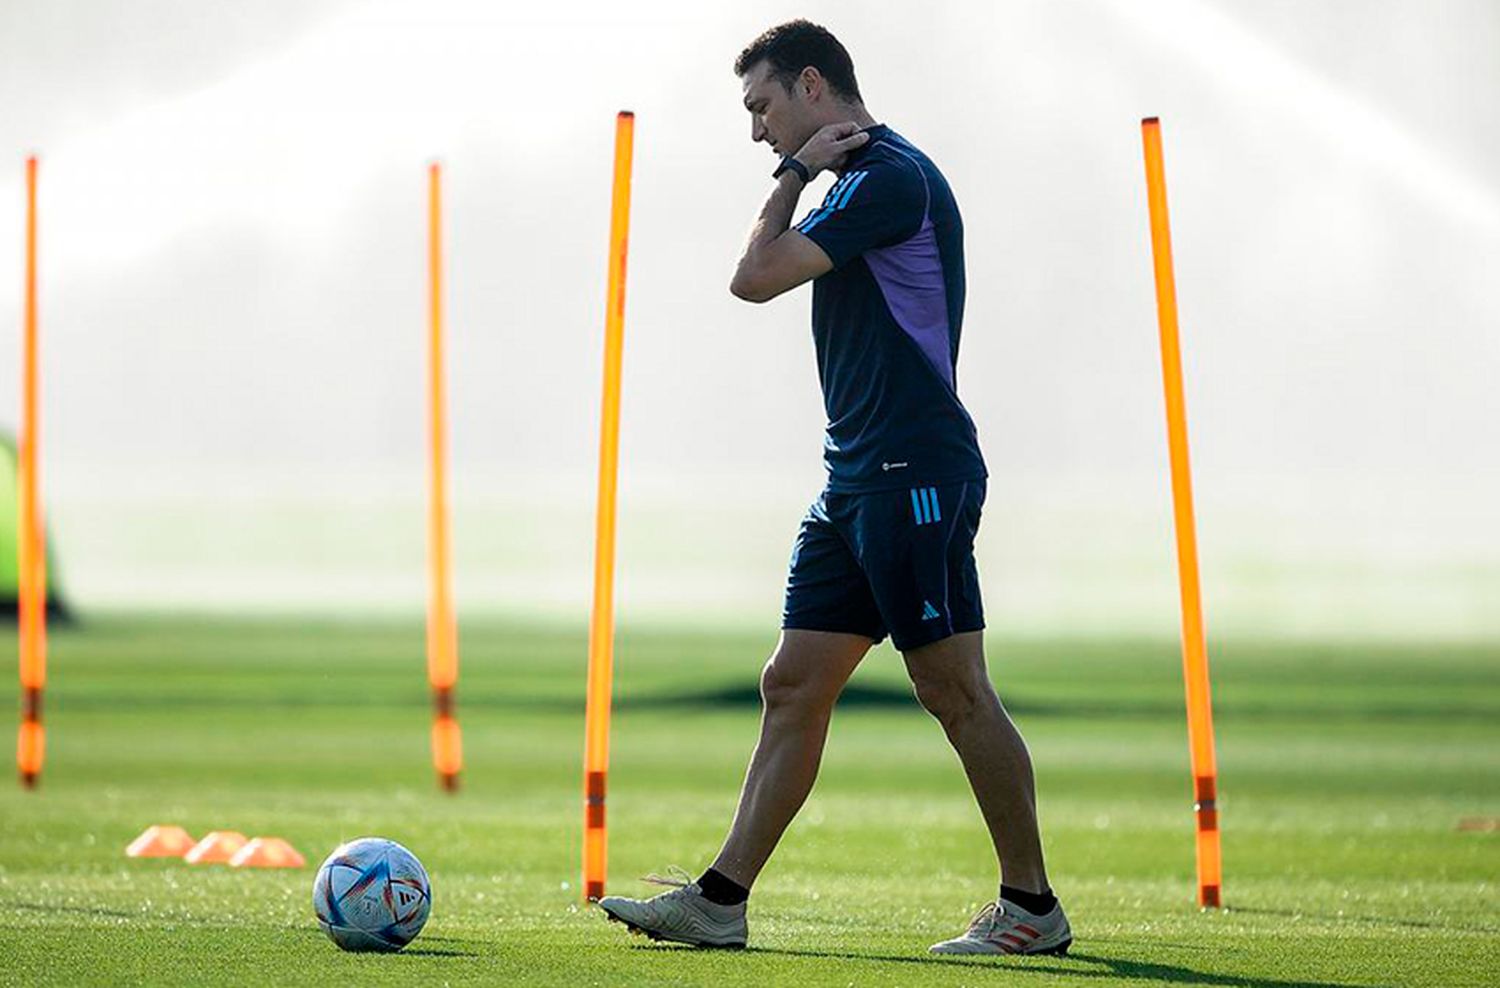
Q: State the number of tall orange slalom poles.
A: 4